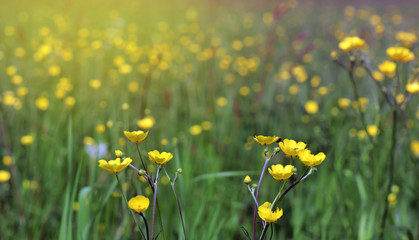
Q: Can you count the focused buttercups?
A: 9